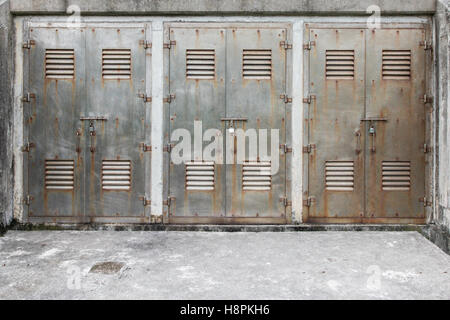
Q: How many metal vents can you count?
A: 12